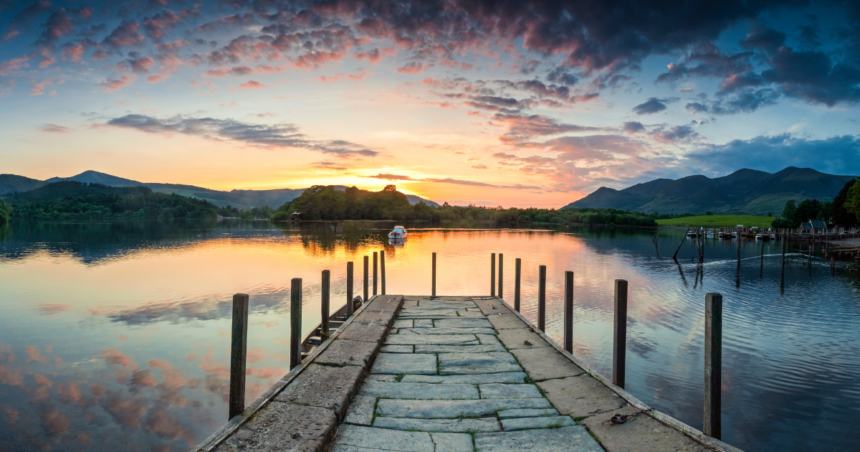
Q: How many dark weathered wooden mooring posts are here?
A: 15